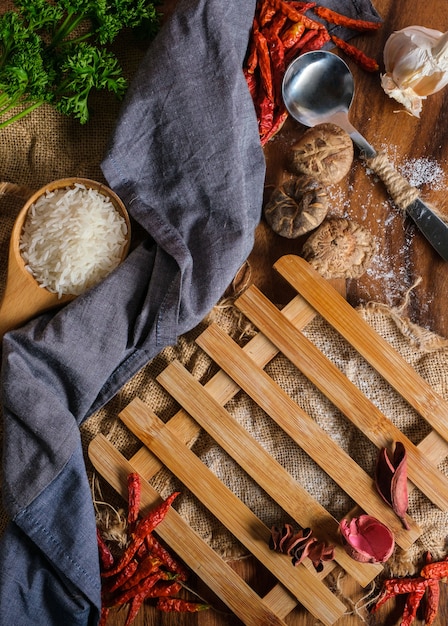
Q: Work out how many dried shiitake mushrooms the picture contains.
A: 3